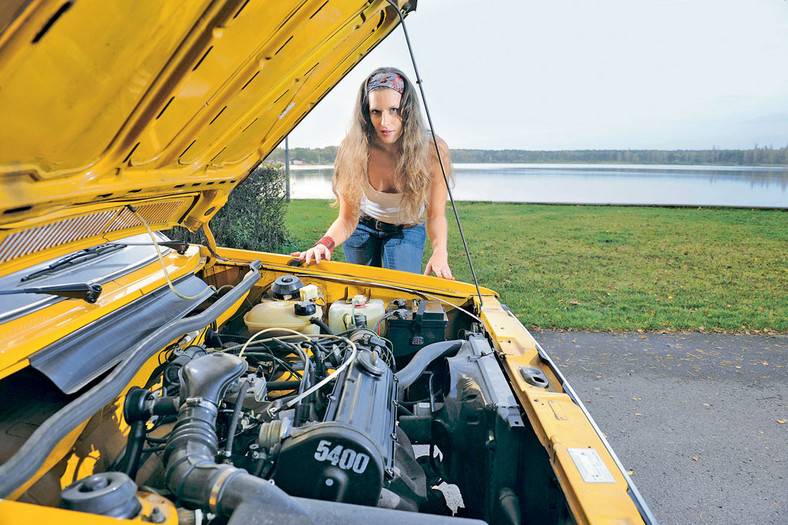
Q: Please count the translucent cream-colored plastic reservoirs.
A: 2